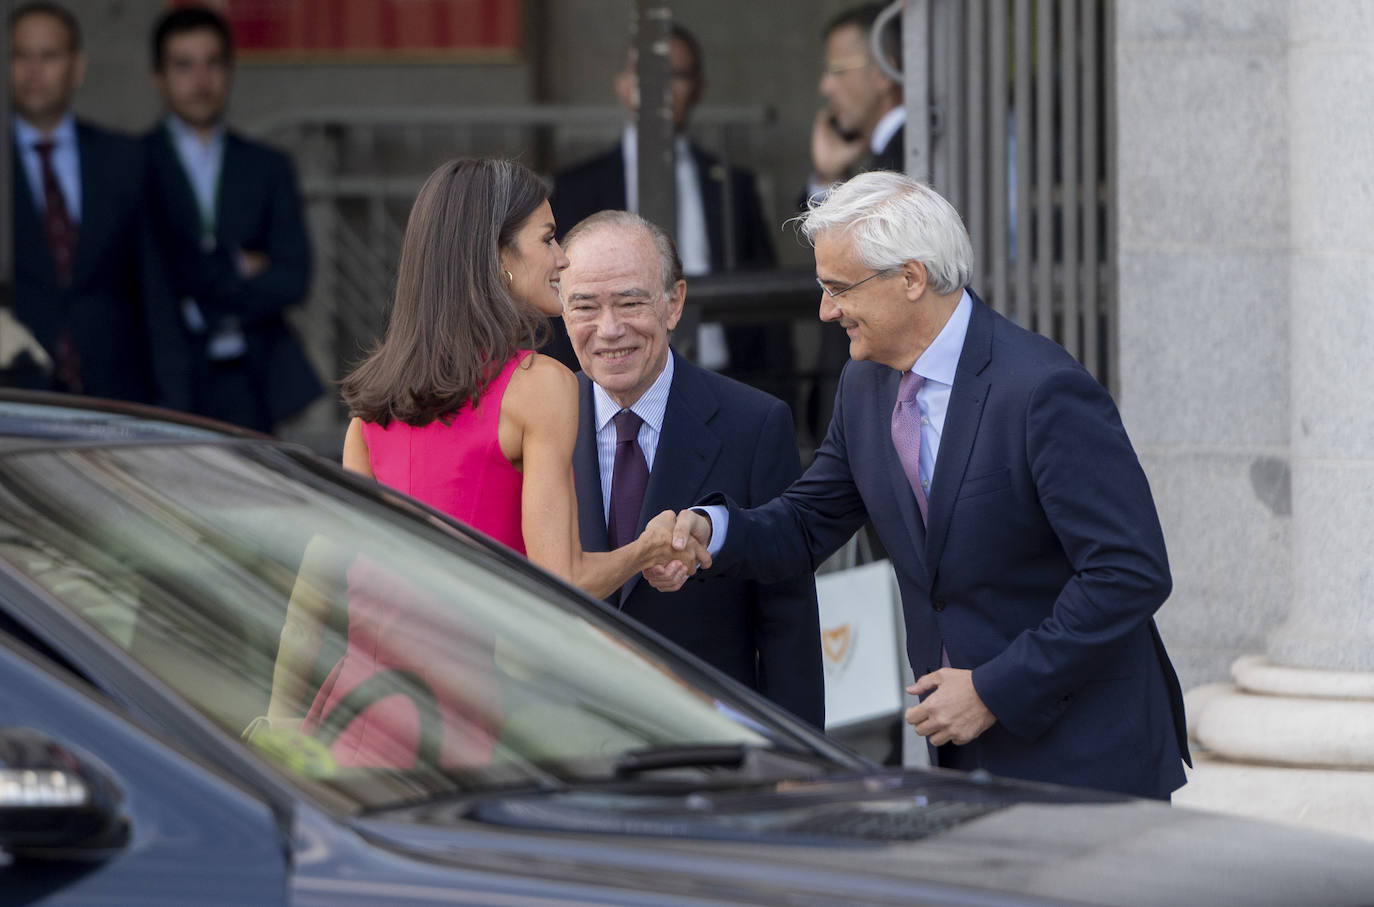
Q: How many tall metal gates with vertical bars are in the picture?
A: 1